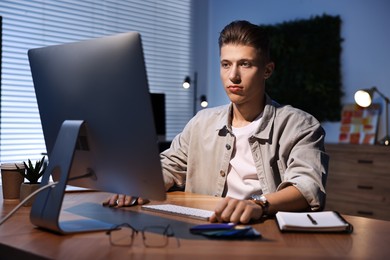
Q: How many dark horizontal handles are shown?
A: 3